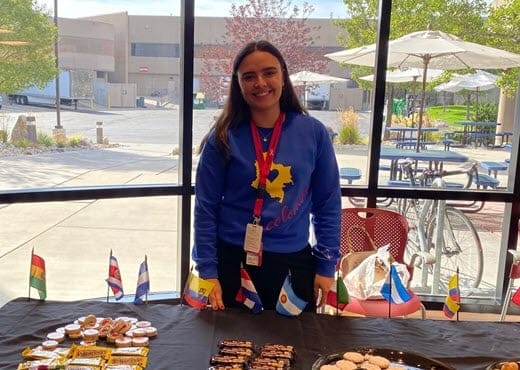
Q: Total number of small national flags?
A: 9